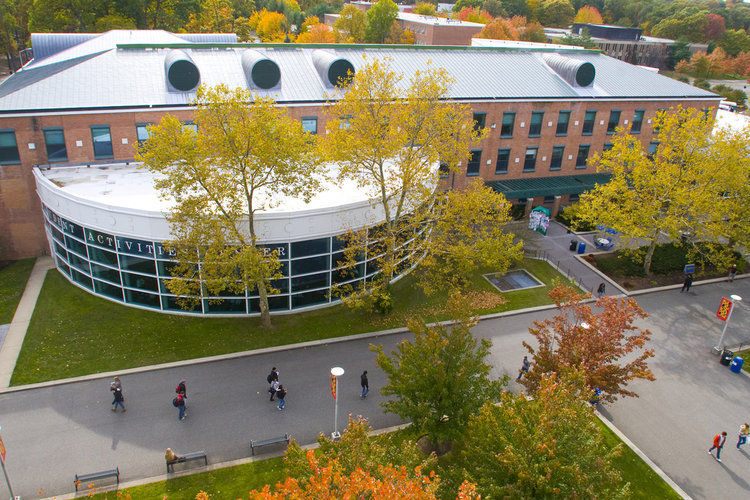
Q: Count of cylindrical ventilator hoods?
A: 4